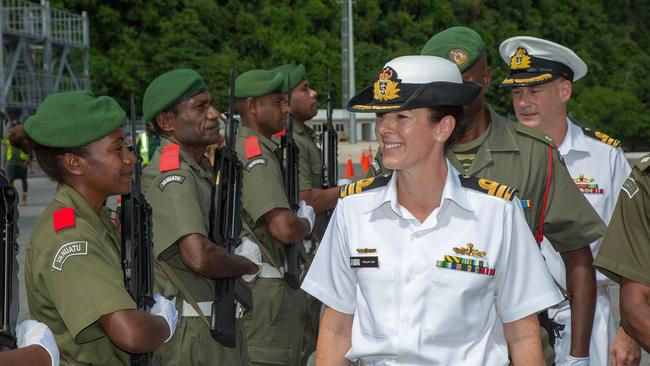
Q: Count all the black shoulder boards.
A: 3